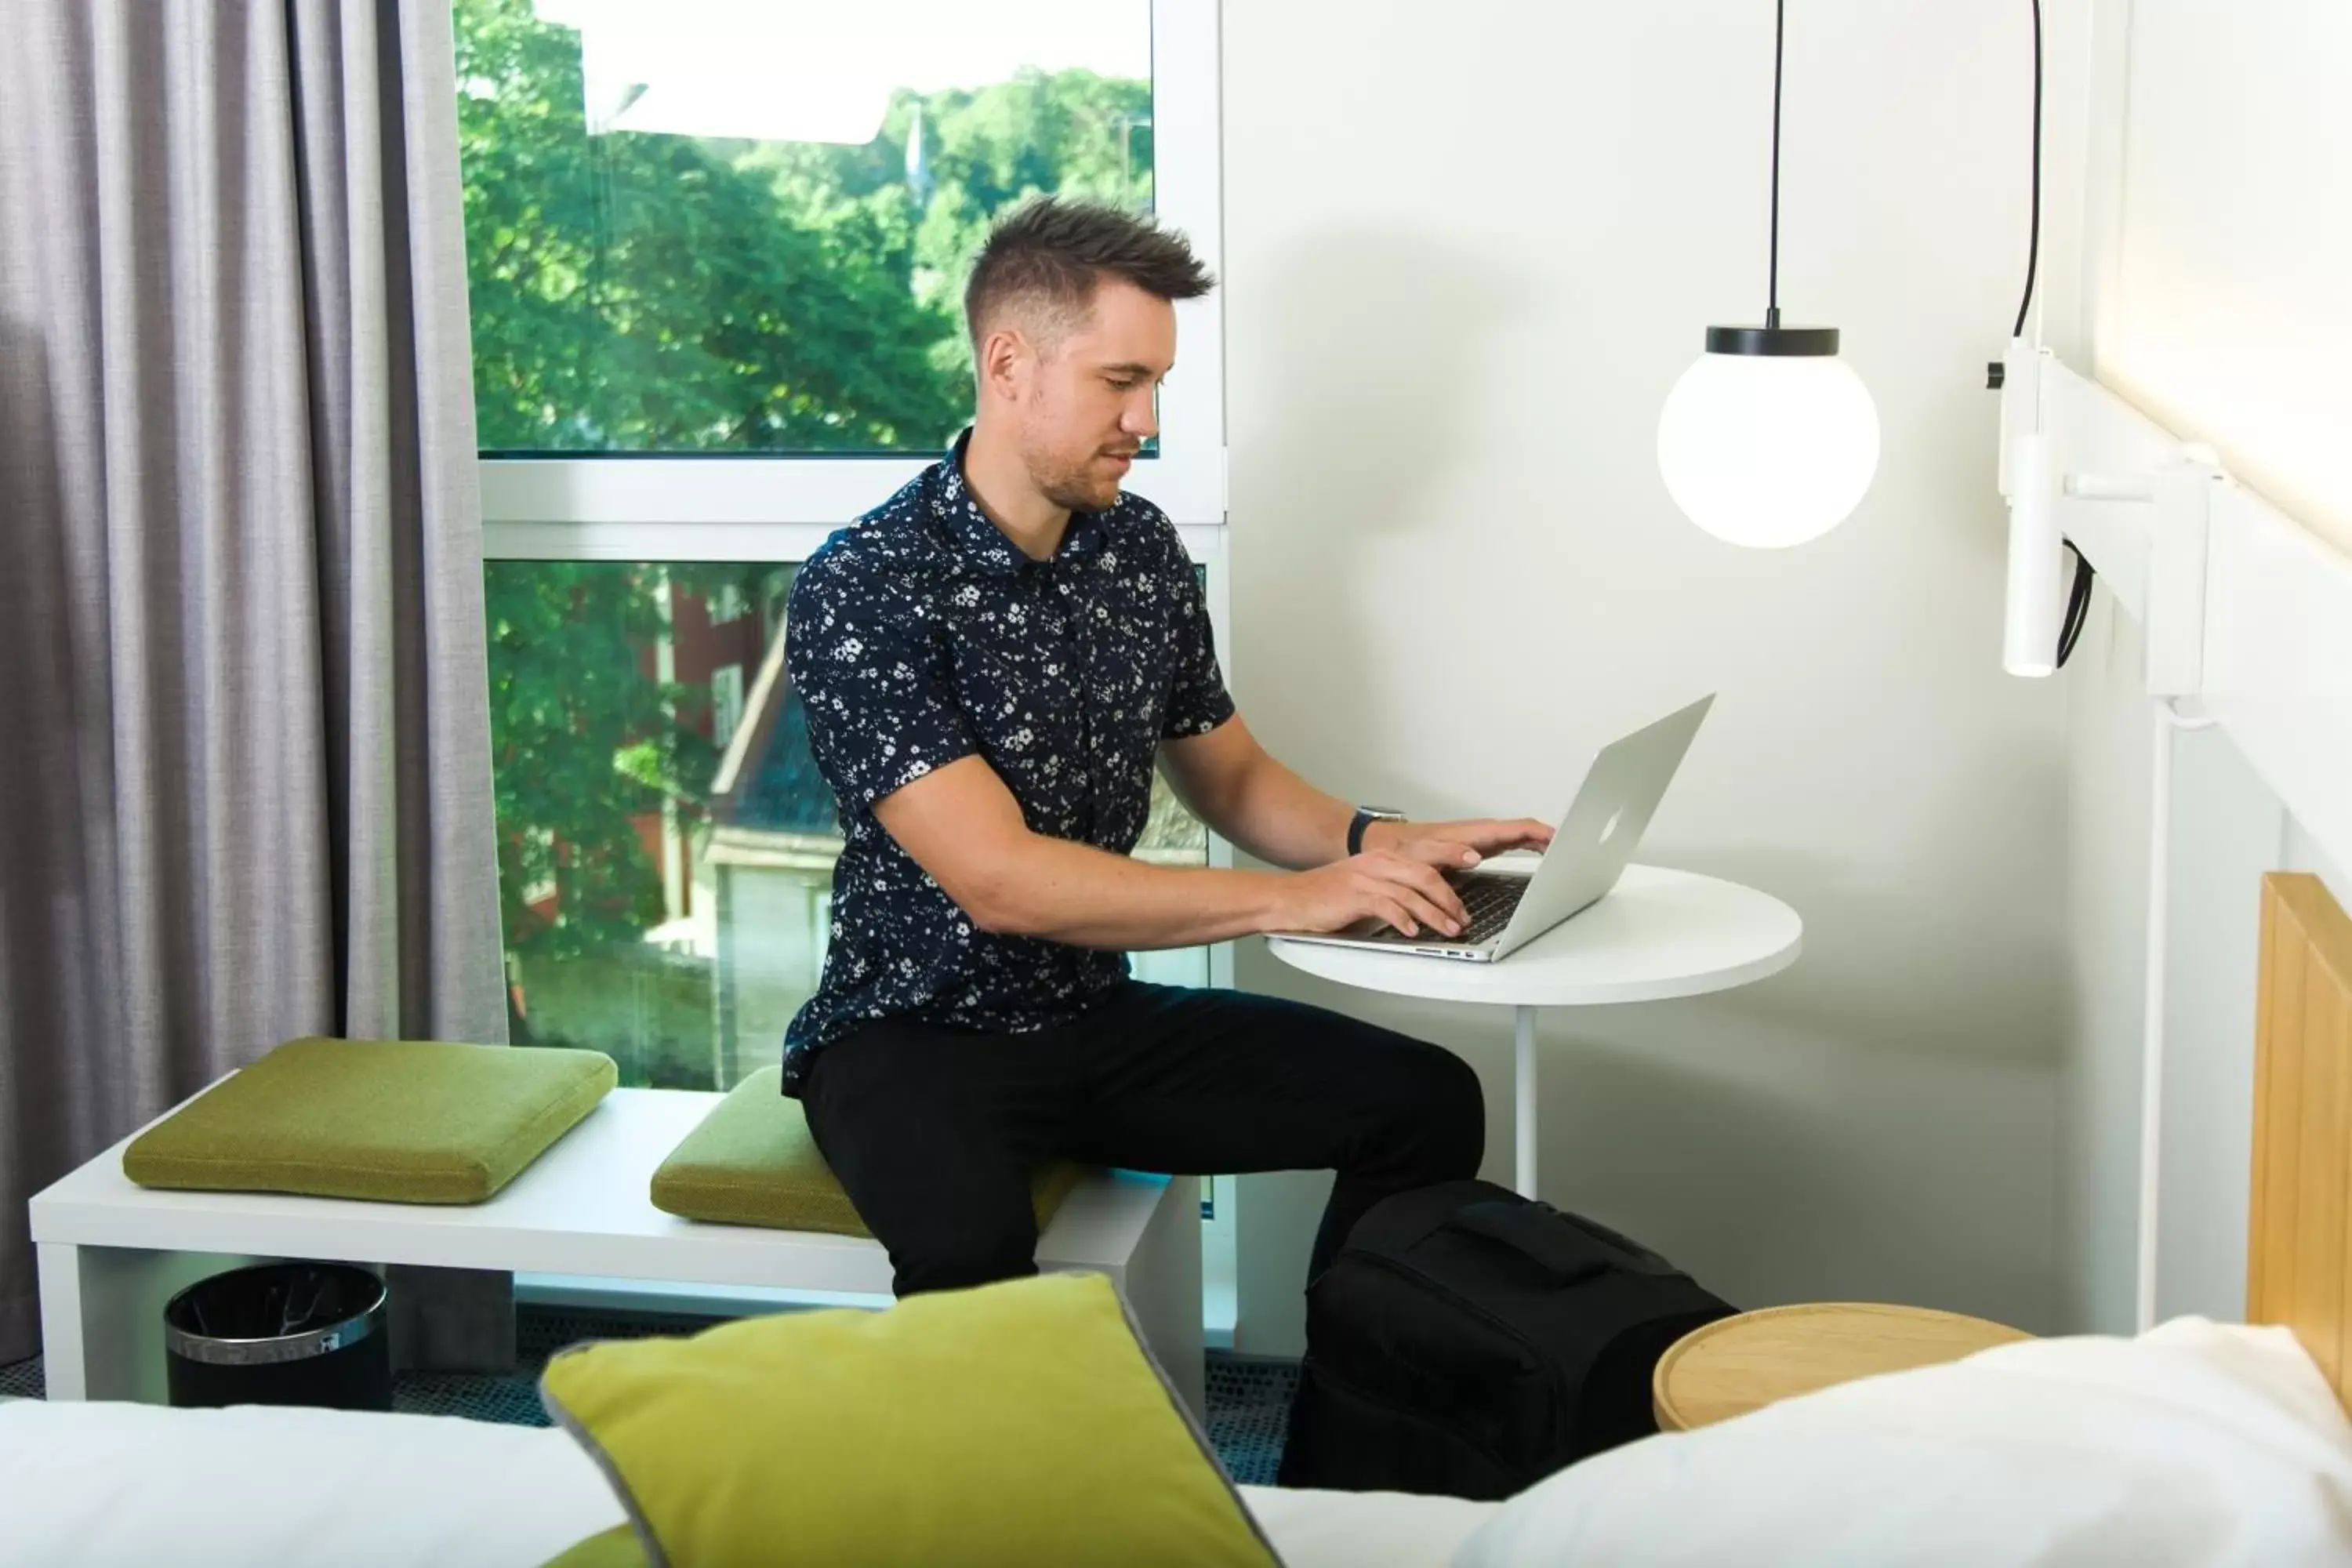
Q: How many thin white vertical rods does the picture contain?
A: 2